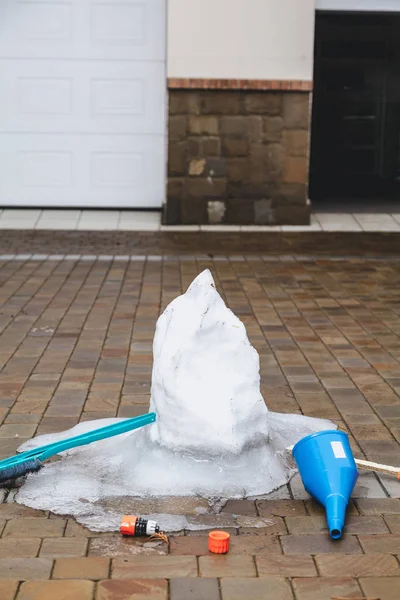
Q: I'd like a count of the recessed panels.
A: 6